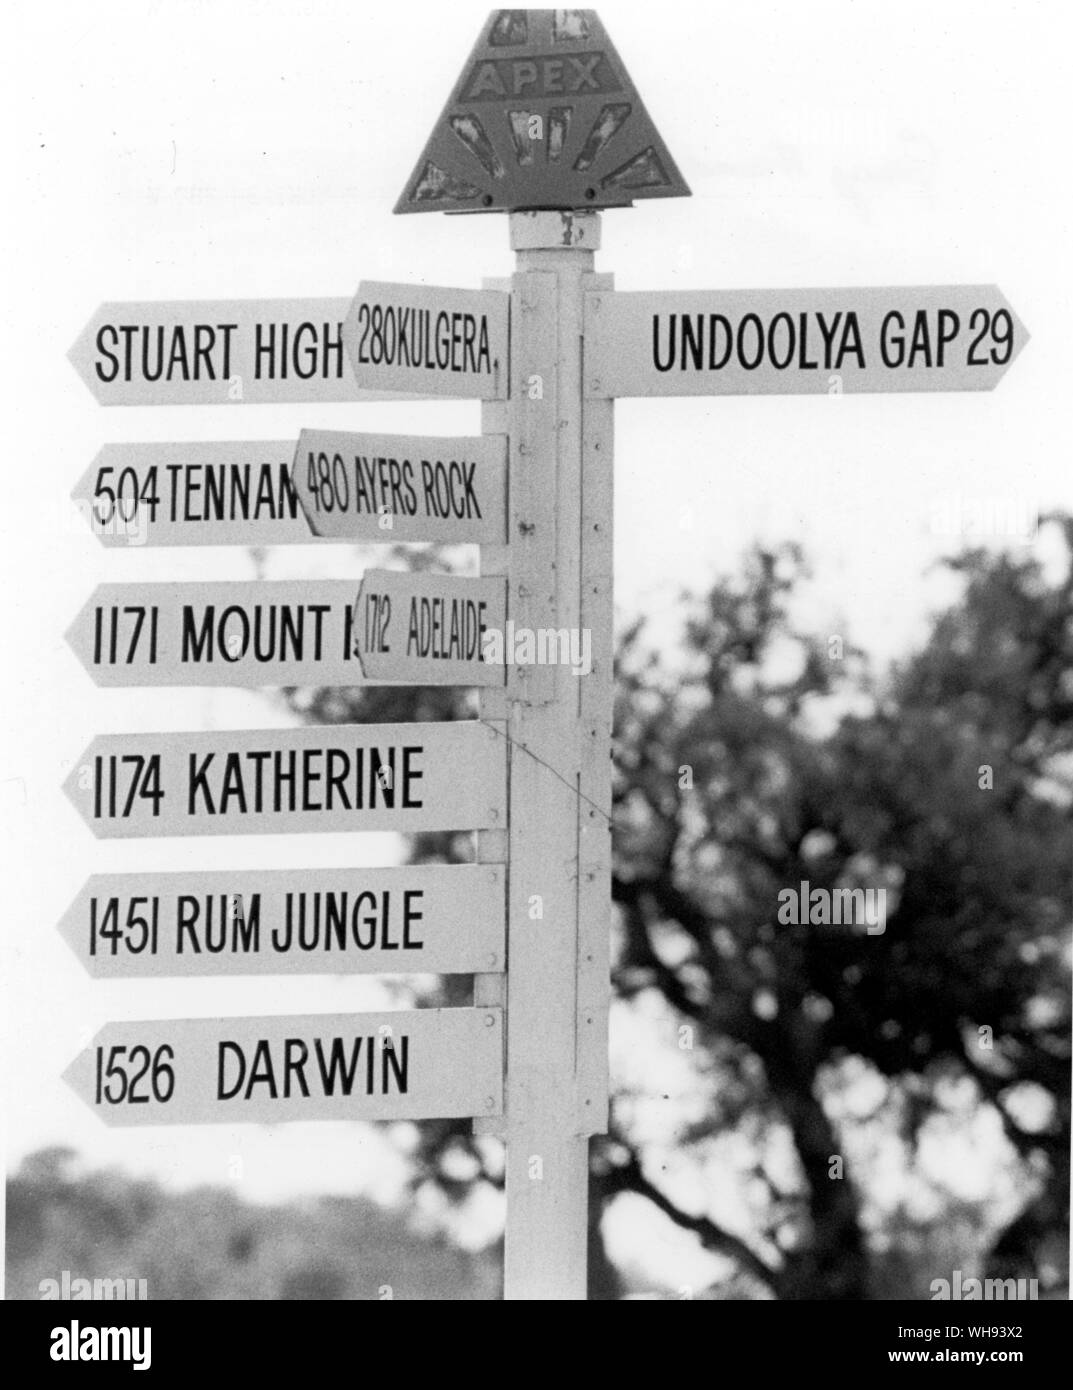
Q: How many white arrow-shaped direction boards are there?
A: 10